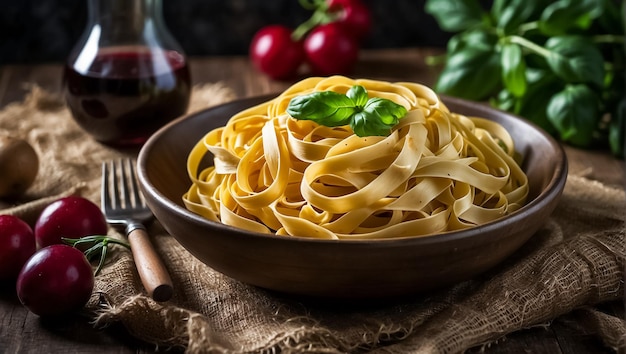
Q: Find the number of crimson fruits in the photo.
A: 6